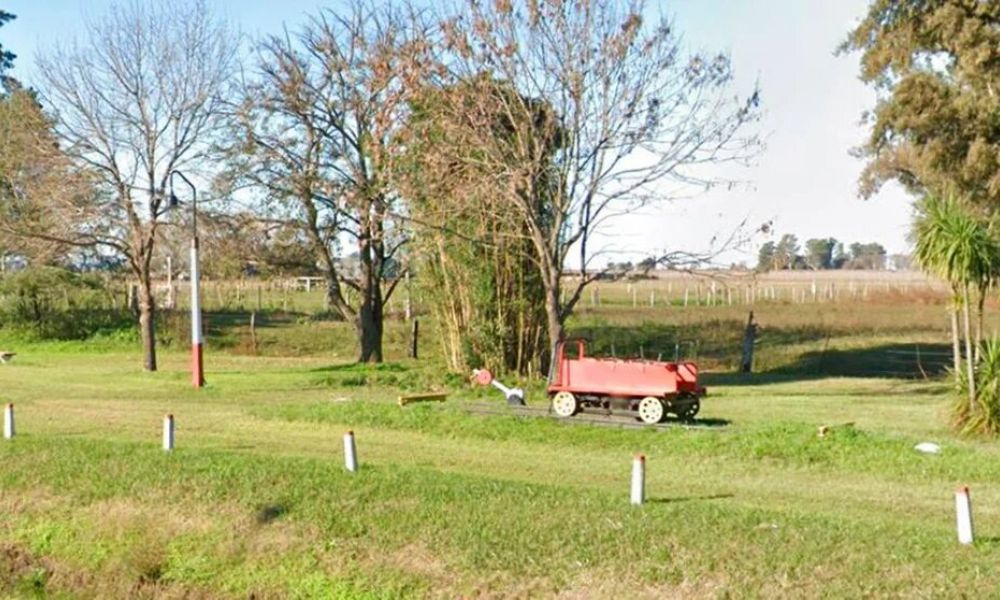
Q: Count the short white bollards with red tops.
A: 5